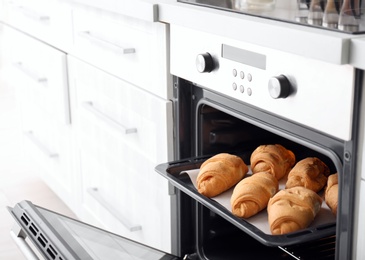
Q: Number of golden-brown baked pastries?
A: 6